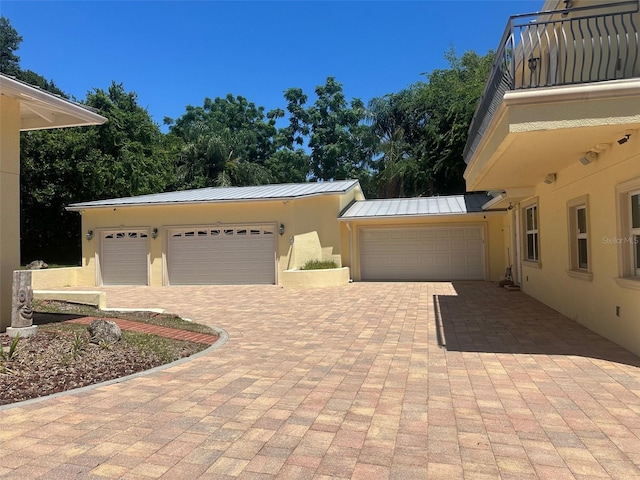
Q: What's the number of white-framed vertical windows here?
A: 3